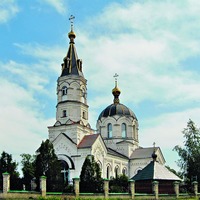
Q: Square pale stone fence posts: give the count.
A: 8